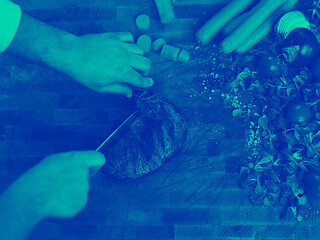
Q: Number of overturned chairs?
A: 0